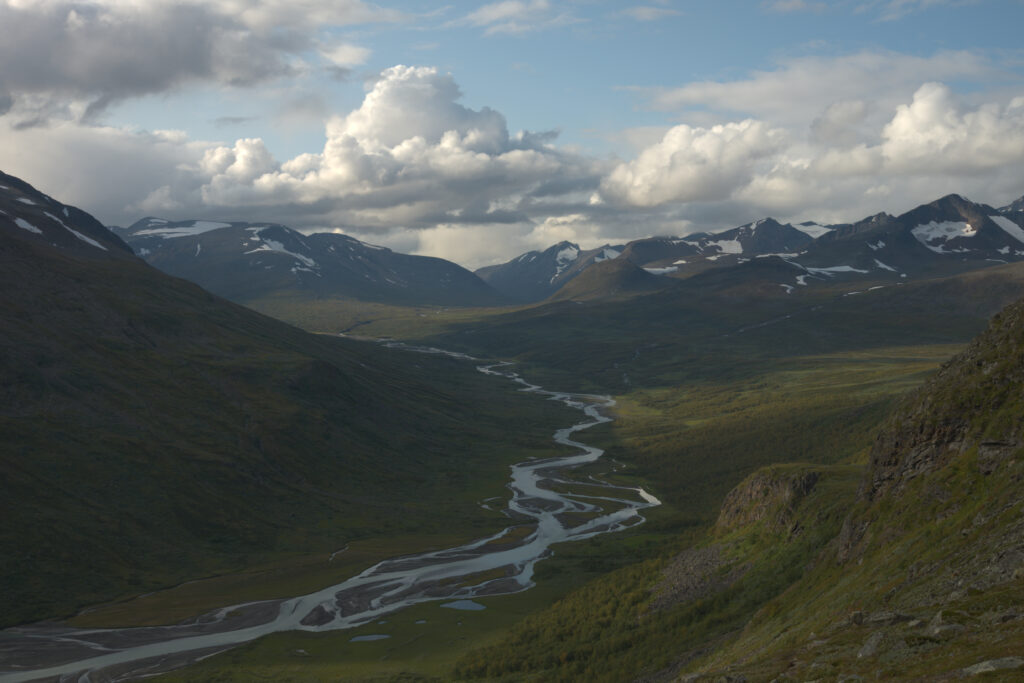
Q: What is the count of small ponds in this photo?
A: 2